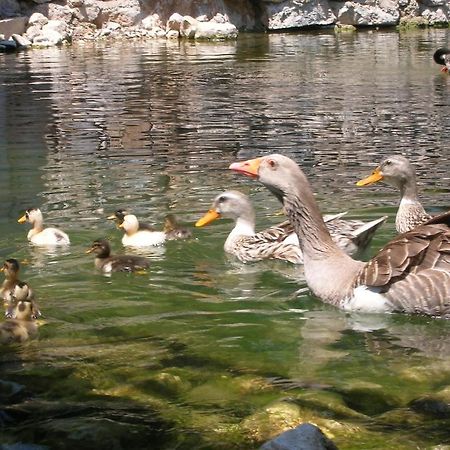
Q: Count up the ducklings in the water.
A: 8